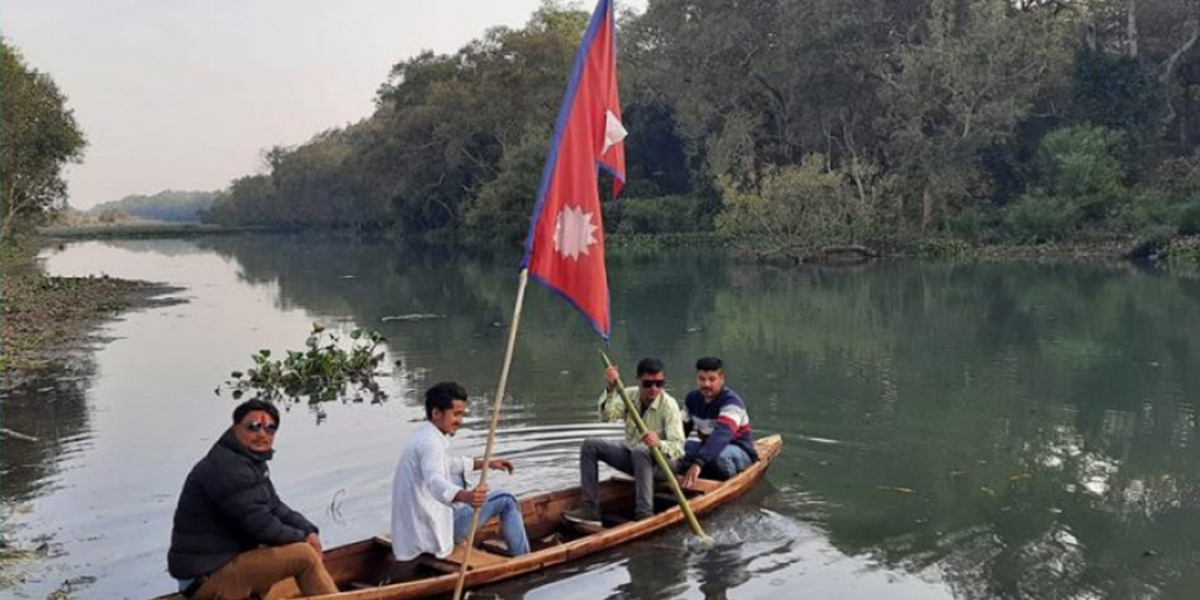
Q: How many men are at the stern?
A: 2